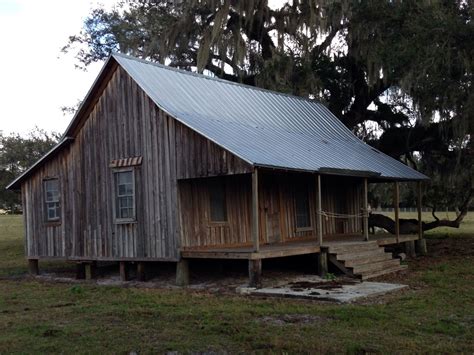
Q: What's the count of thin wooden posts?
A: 5